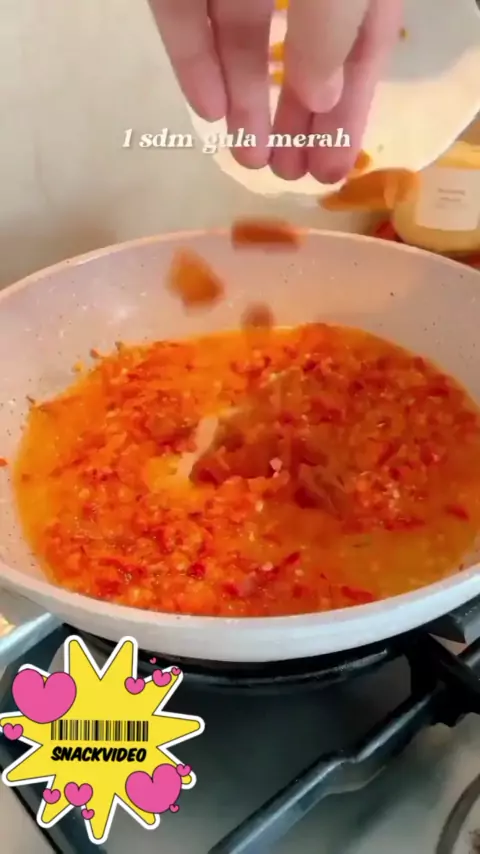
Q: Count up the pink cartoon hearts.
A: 12